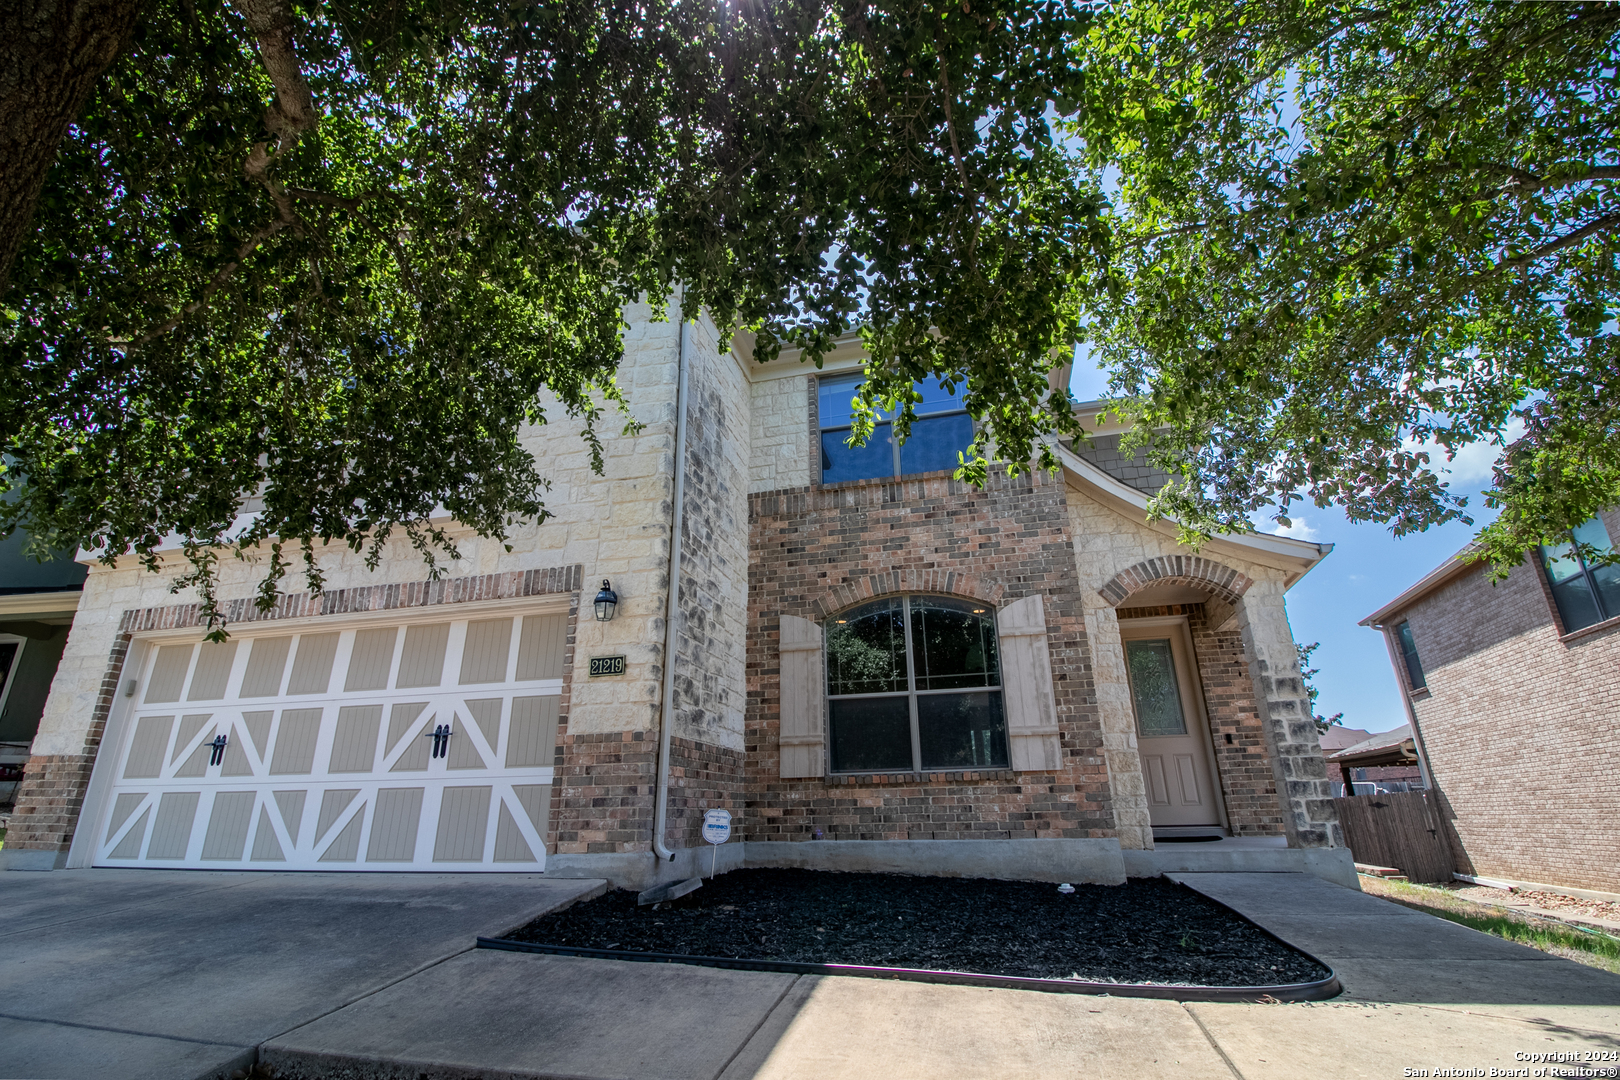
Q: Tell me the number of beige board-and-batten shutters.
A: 2